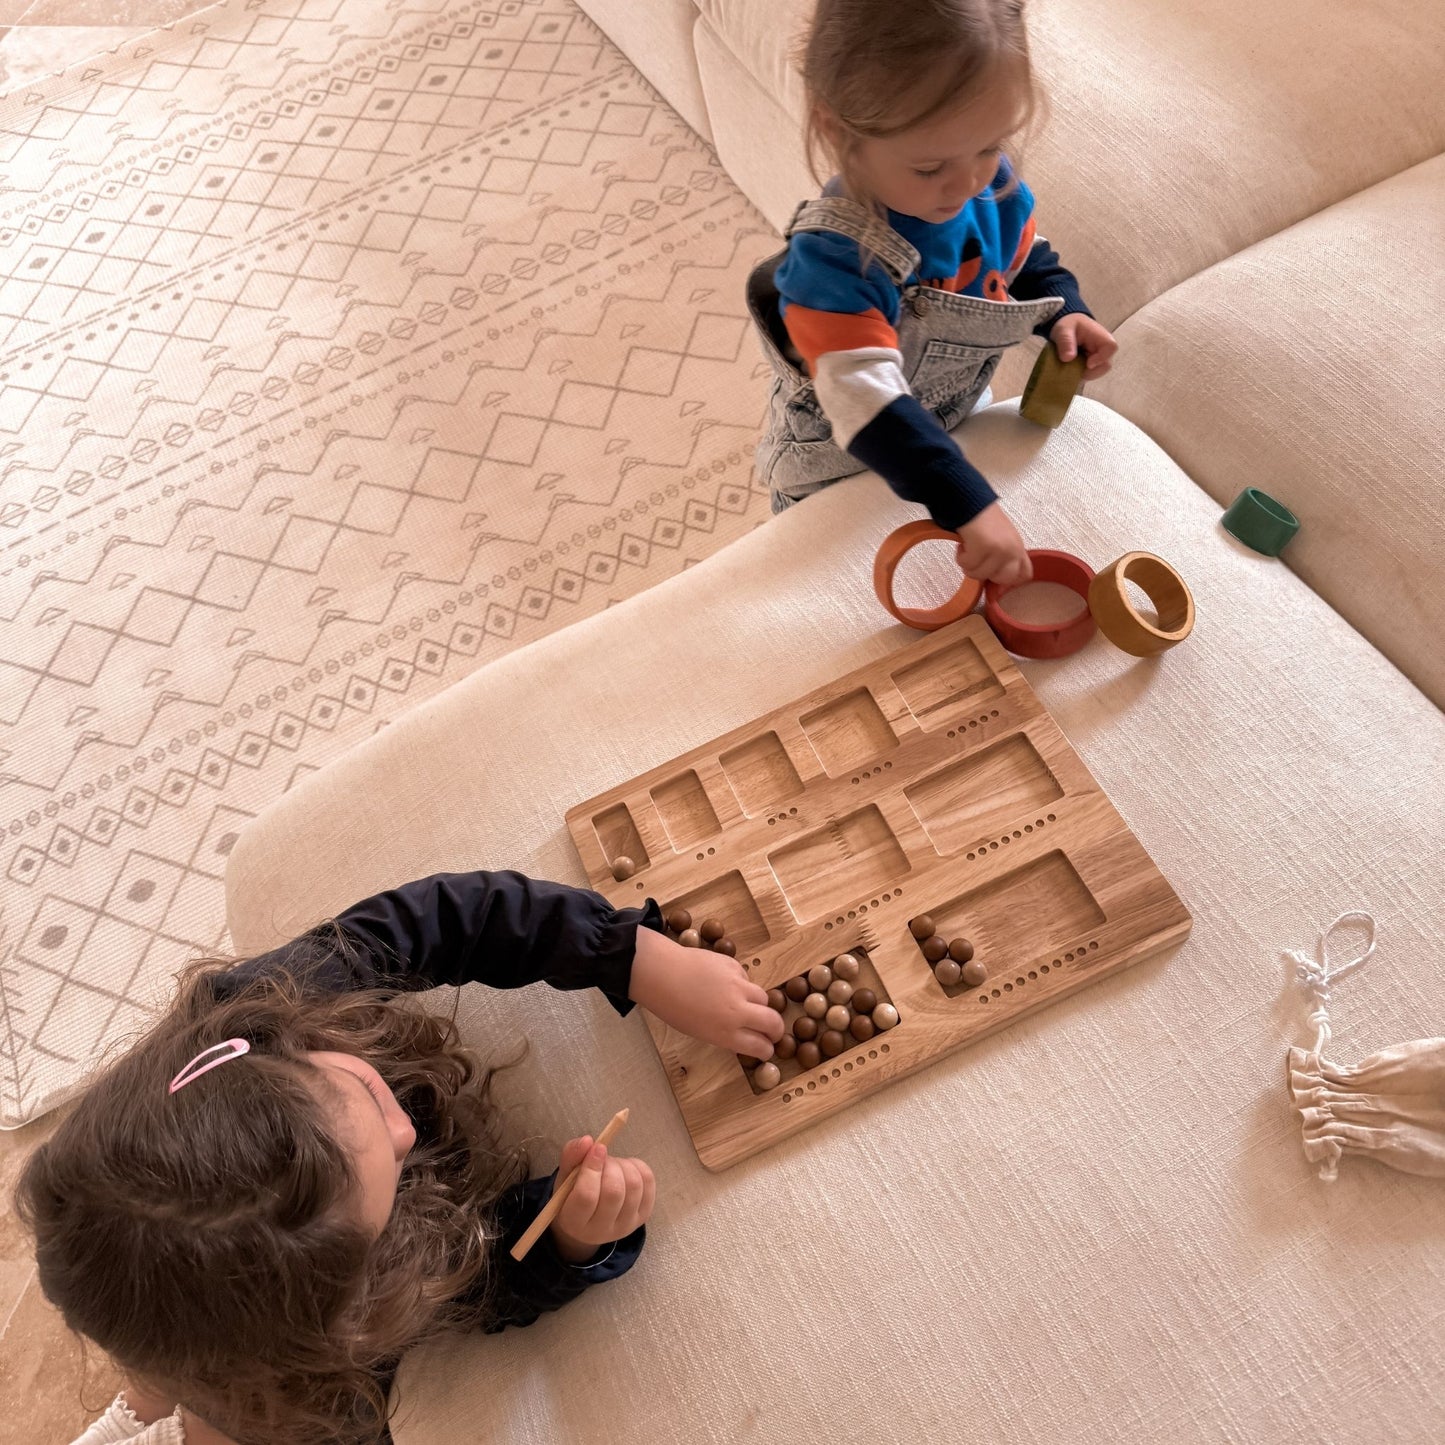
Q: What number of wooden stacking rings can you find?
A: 5